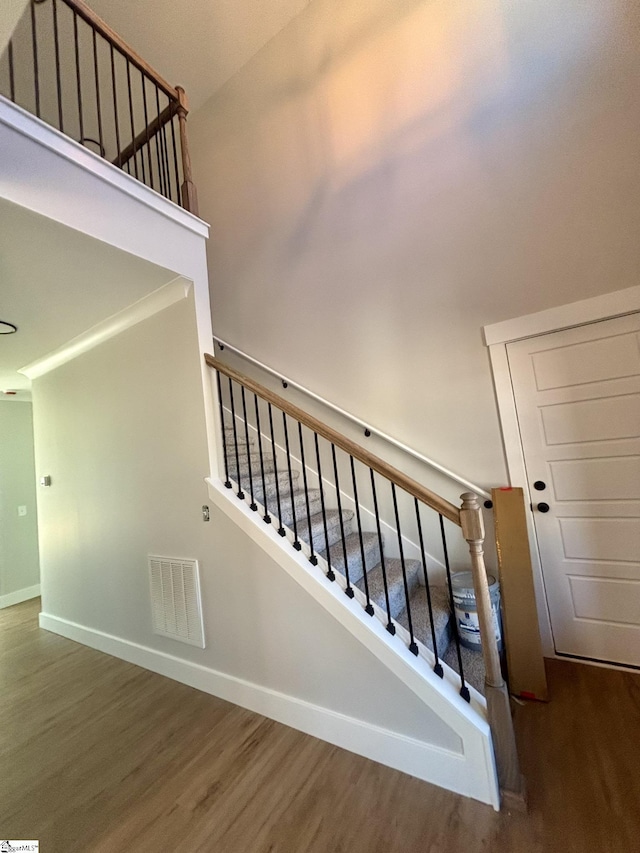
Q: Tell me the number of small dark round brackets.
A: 4